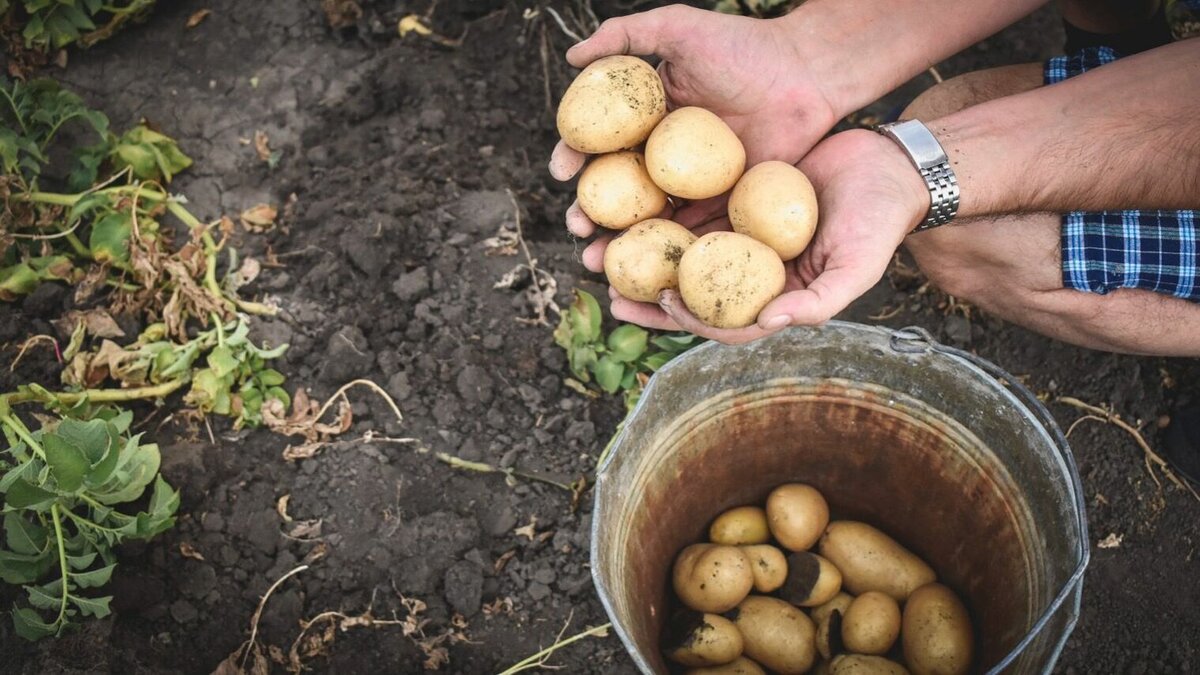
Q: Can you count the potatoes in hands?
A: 6